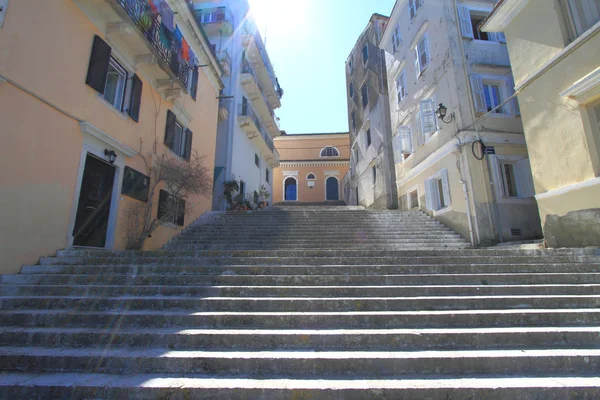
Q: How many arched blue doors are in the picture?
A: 2